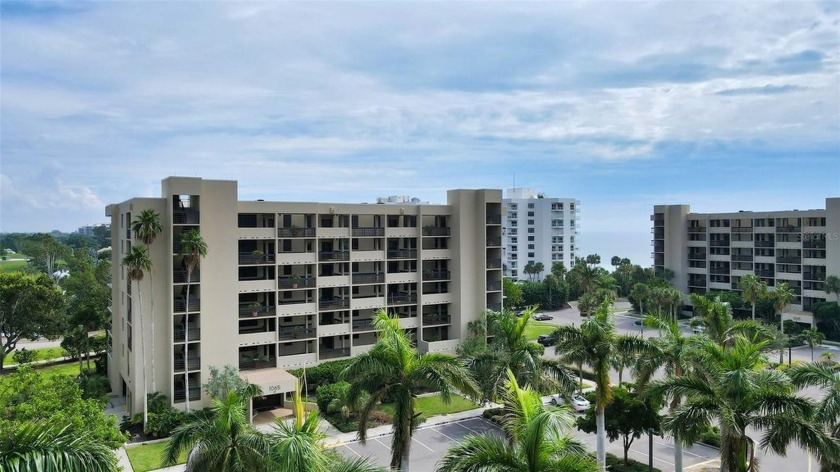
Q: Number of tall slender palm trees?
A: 3